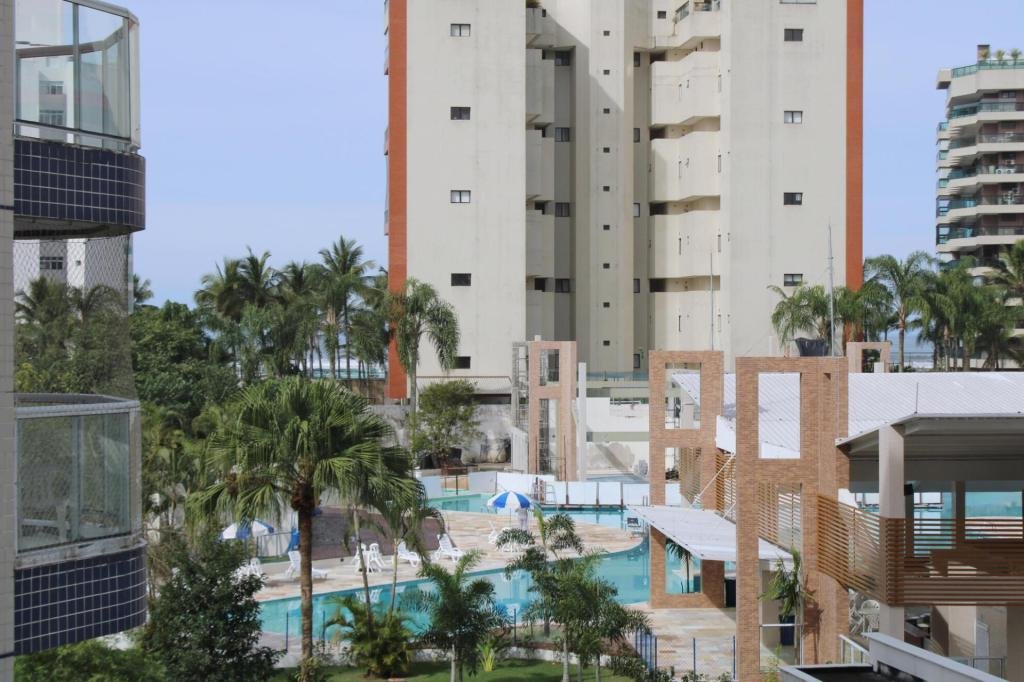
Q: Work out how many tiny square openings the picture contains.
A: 9